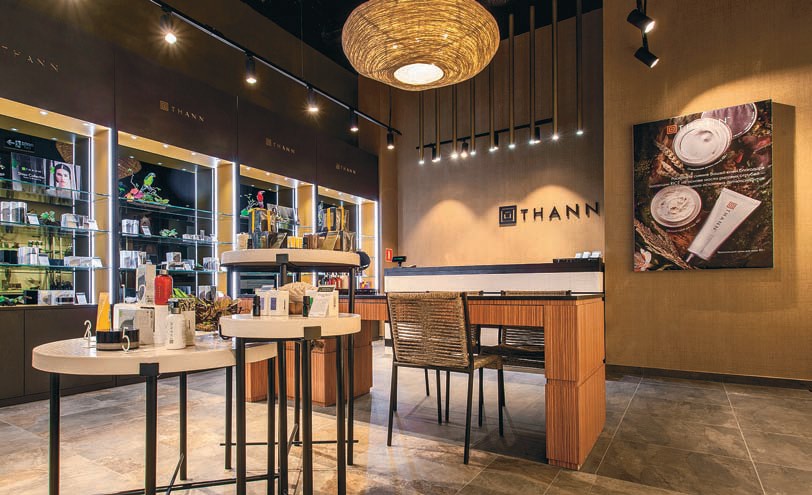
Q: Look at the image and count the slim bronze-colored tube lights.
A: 9